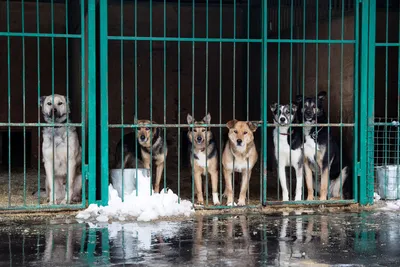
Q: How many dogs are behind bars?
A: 6